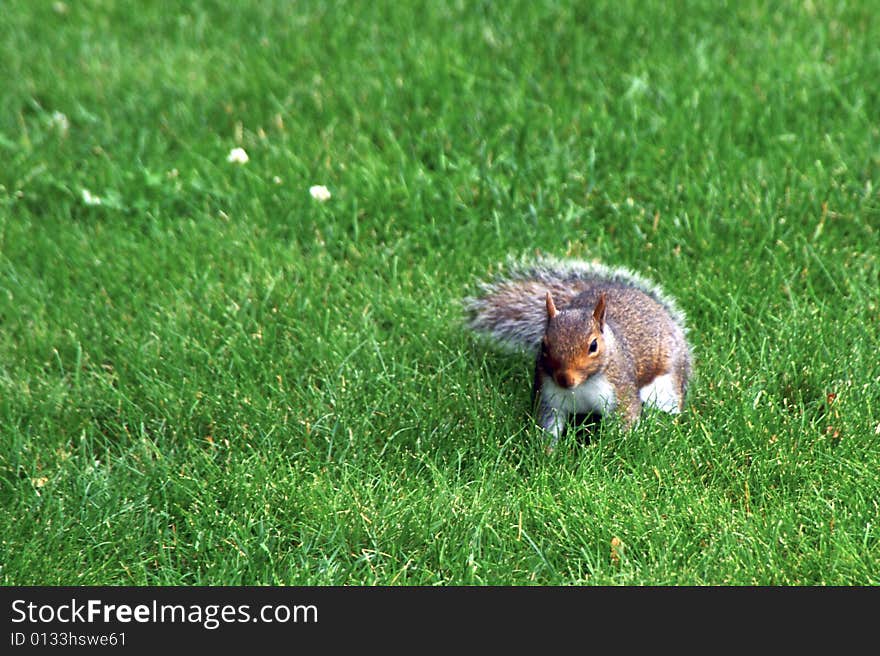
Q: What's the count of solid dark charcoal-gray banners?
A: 1